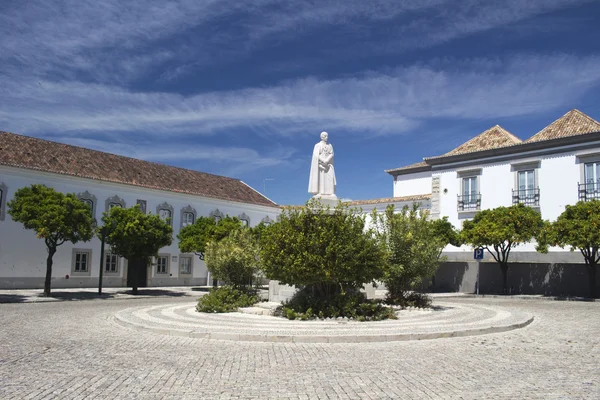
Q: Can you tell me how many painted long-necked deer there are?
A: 0